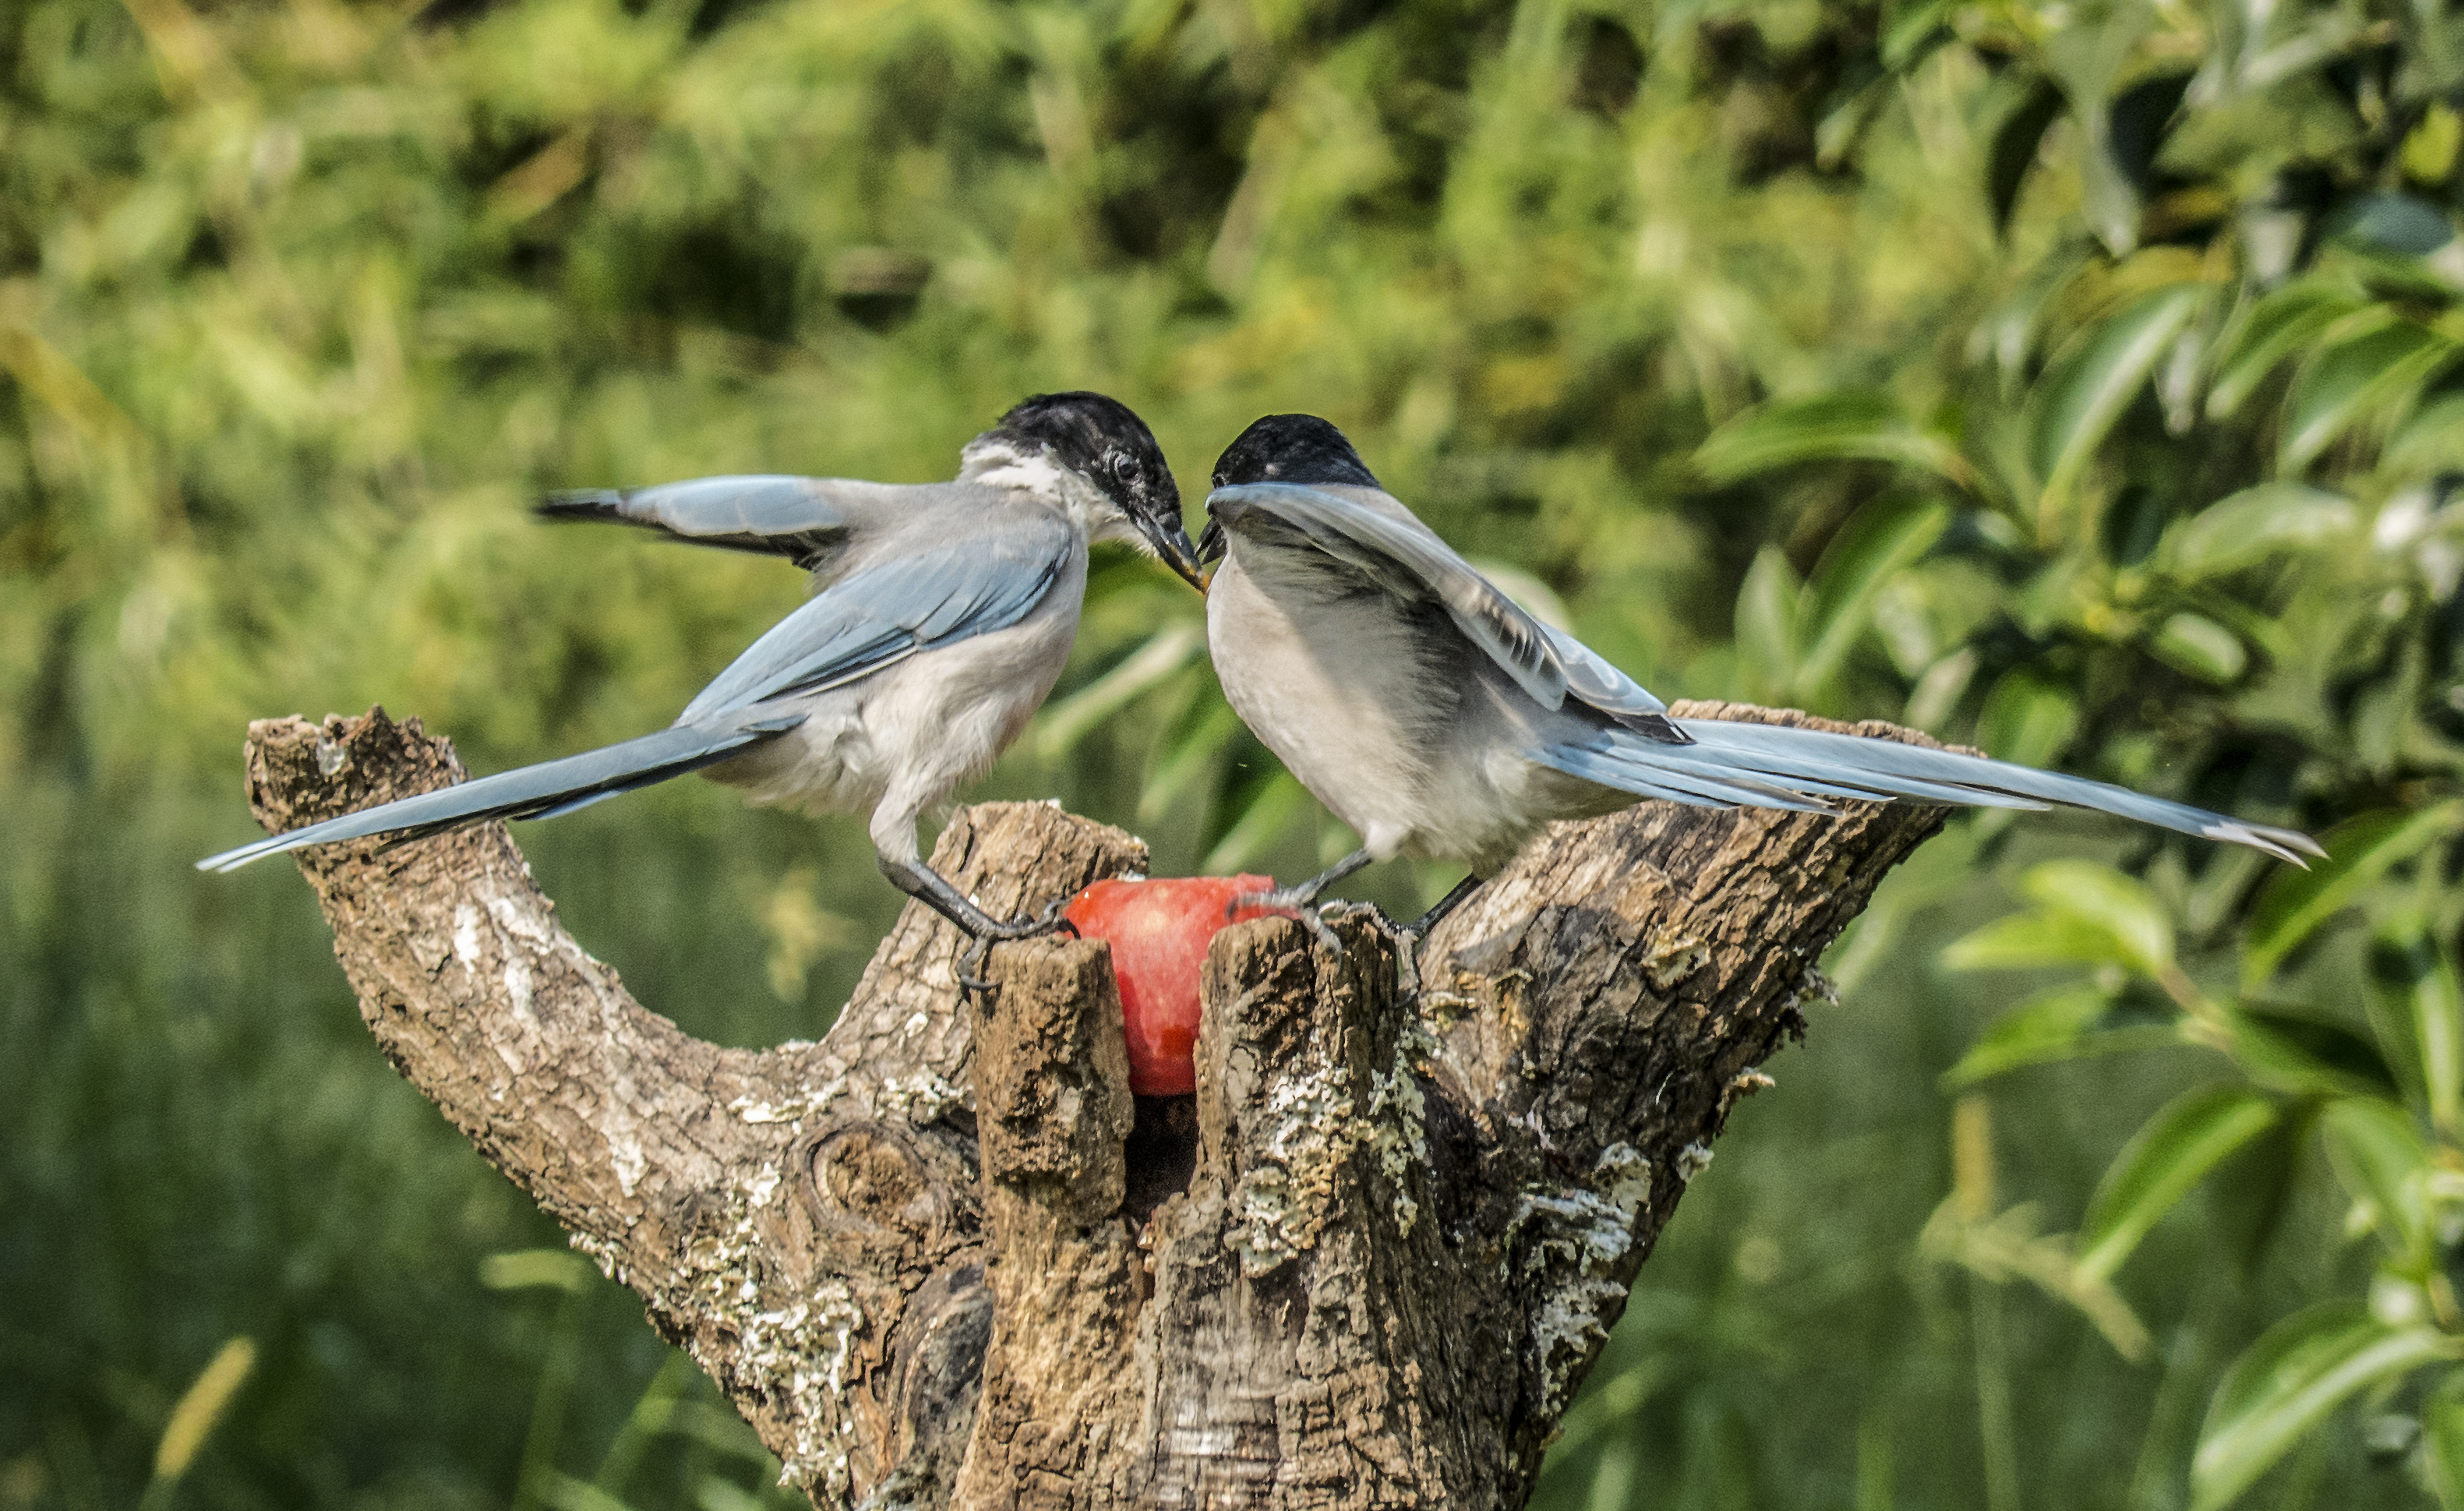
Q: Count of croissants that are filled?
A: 0